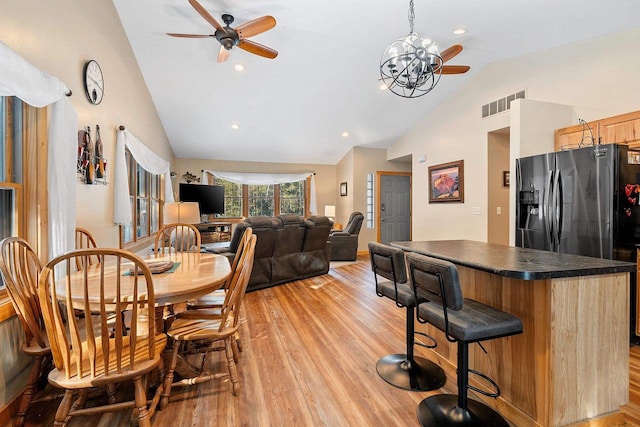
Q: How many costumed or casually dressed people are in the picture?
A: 0